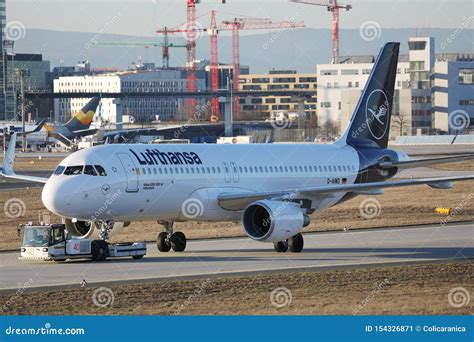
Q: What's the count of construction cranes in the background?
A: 5